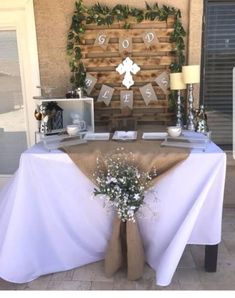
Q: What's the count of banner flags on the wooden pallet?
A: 8